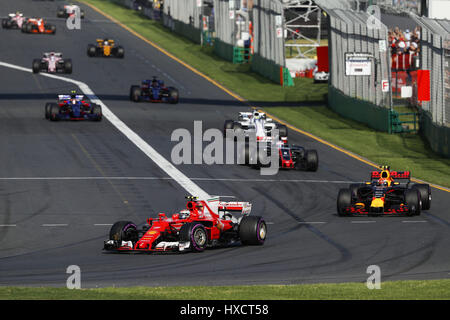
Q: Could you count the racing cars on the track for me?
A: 11